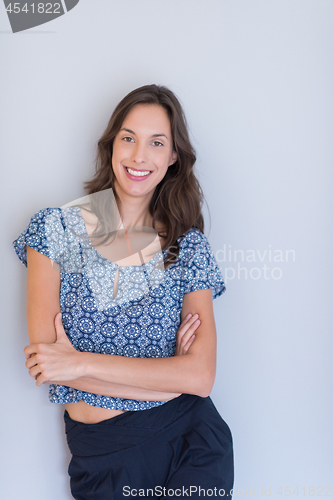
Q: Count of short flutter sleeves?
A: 2